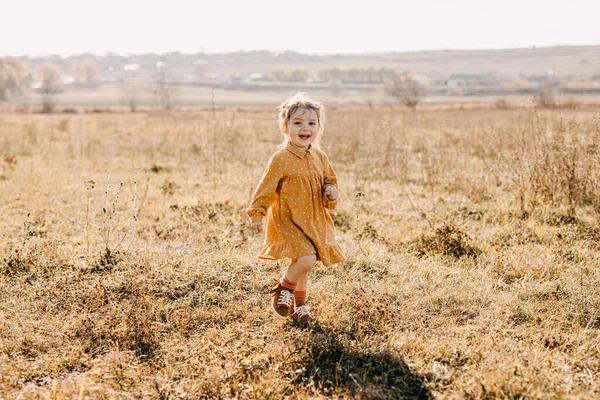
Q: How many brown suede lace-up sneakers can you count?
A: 2